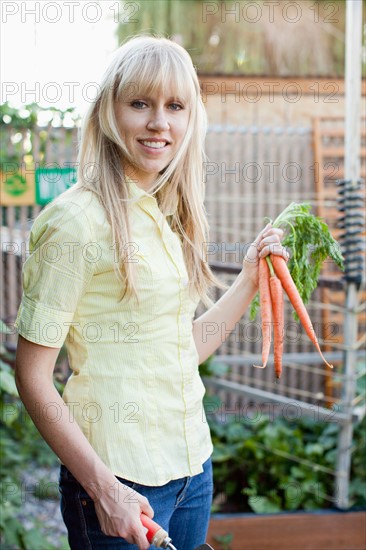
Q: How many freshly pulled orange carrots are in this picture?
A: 3